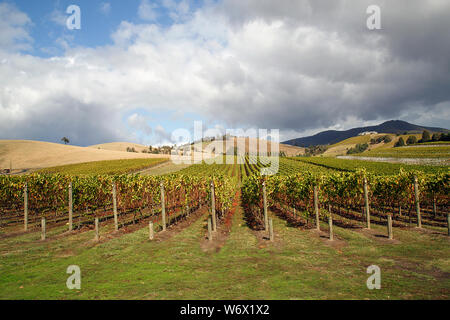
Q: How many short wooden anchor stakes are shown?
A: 8